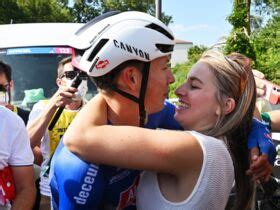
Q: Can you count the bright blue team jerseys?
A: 1